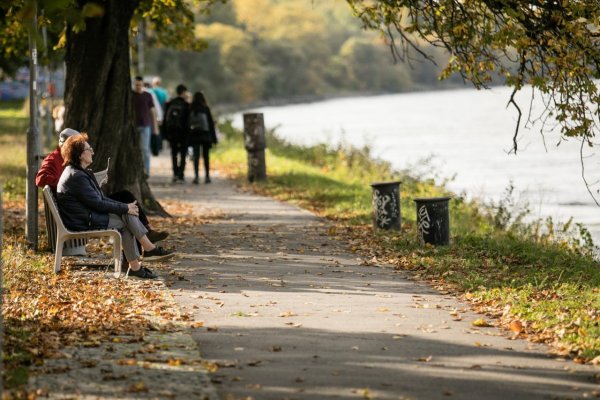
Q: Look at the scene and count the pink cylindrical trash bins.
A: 0